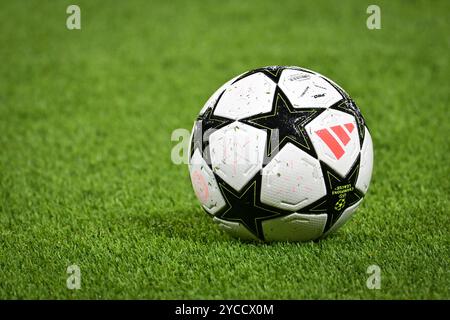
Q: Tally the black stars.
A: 6